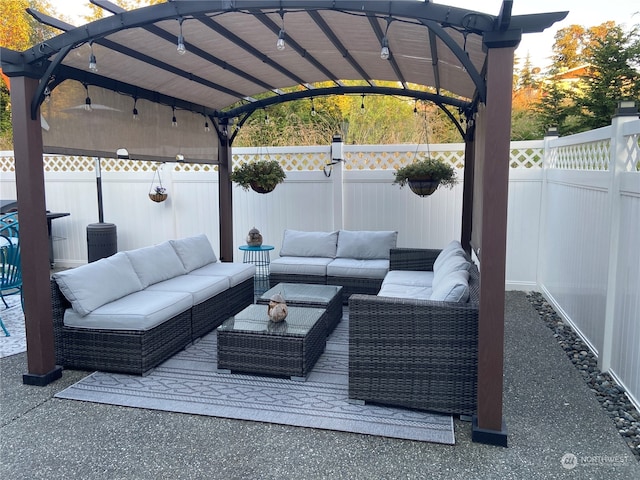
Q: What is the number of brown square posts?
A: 4